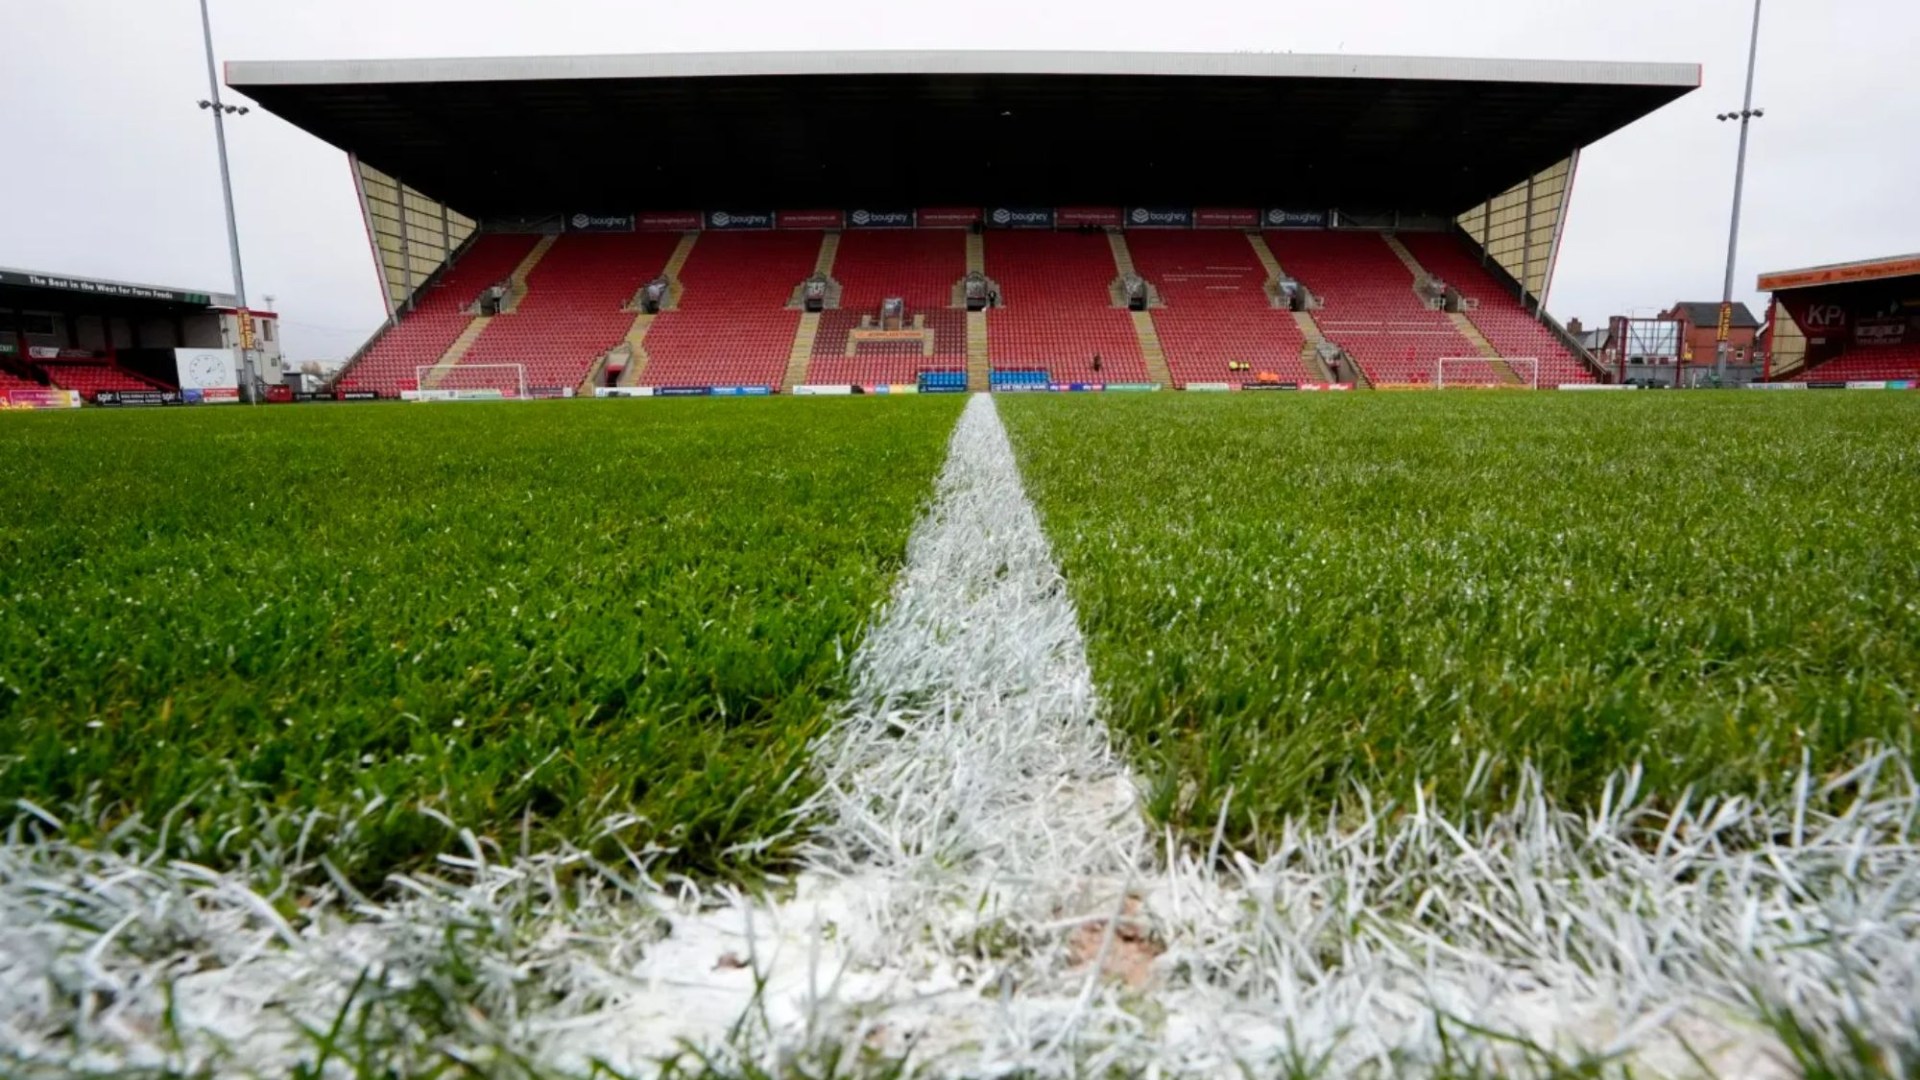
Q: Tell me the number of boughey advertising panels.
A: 6